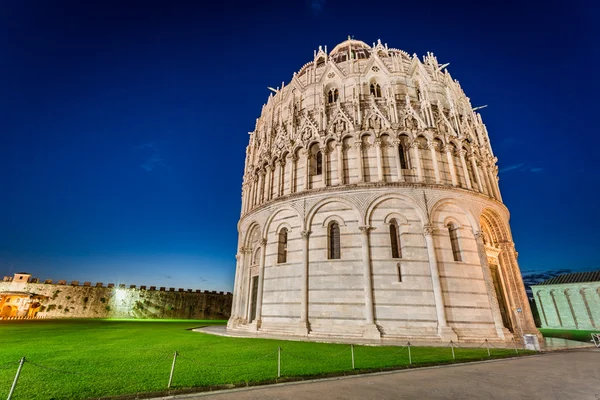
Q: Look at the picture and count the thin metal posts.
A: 8